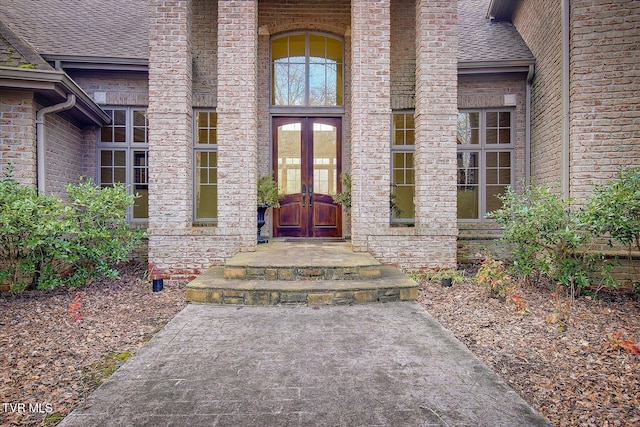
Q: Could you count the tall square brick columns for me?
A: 4